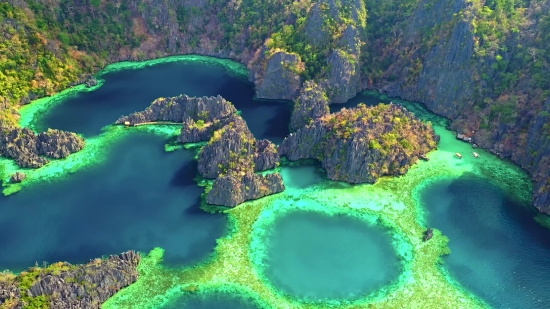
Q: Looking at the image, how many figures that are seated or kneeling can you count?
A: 0